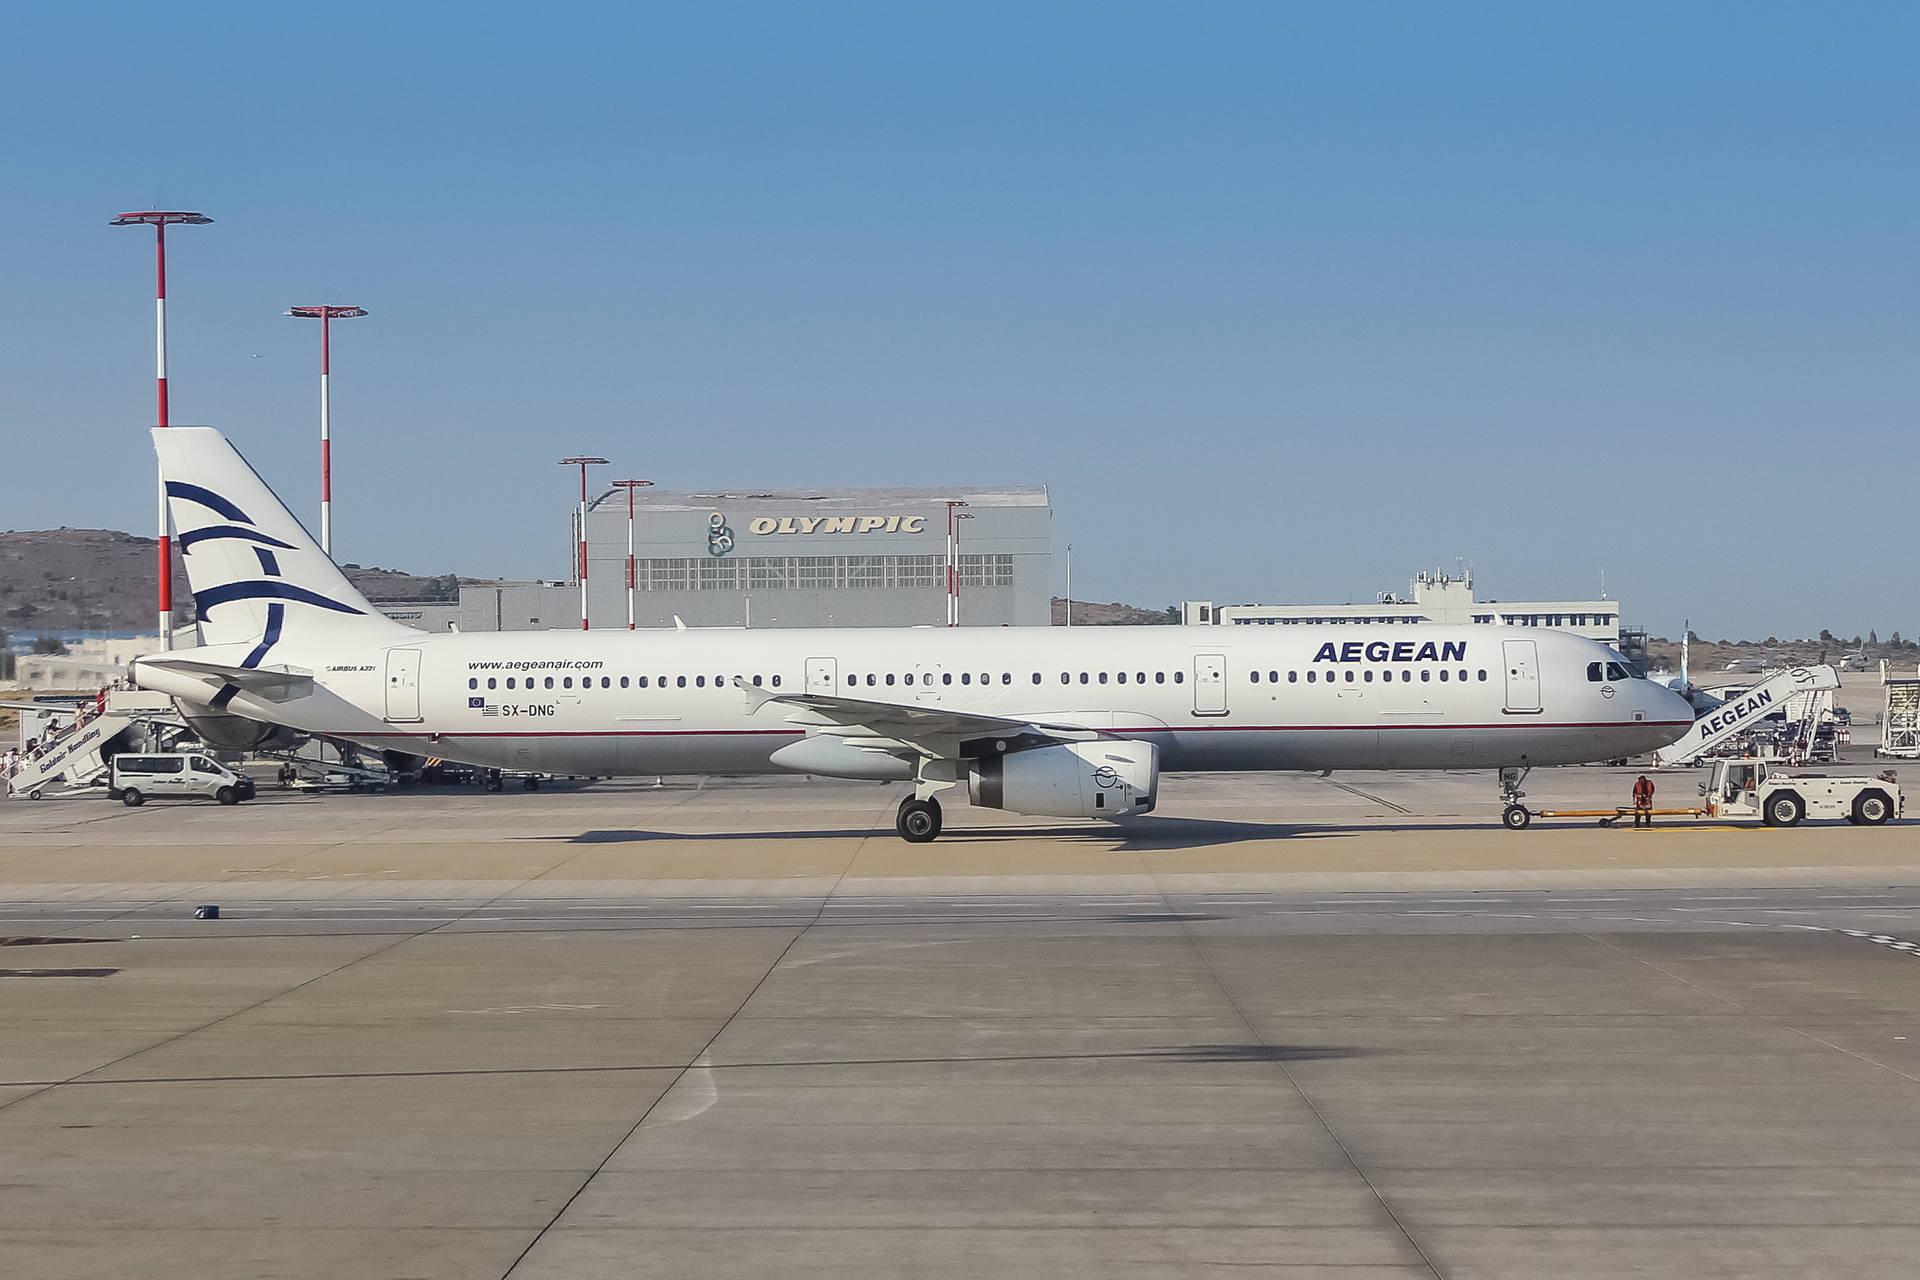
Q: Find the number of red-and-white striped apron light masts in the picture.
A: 6